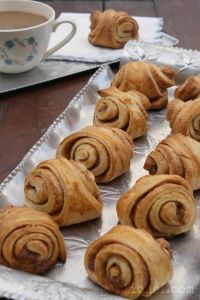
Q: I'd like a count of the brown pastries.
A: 11